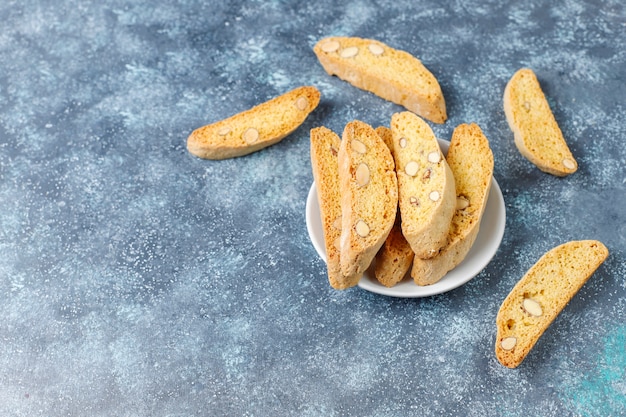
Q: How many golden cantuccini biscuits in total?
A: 9